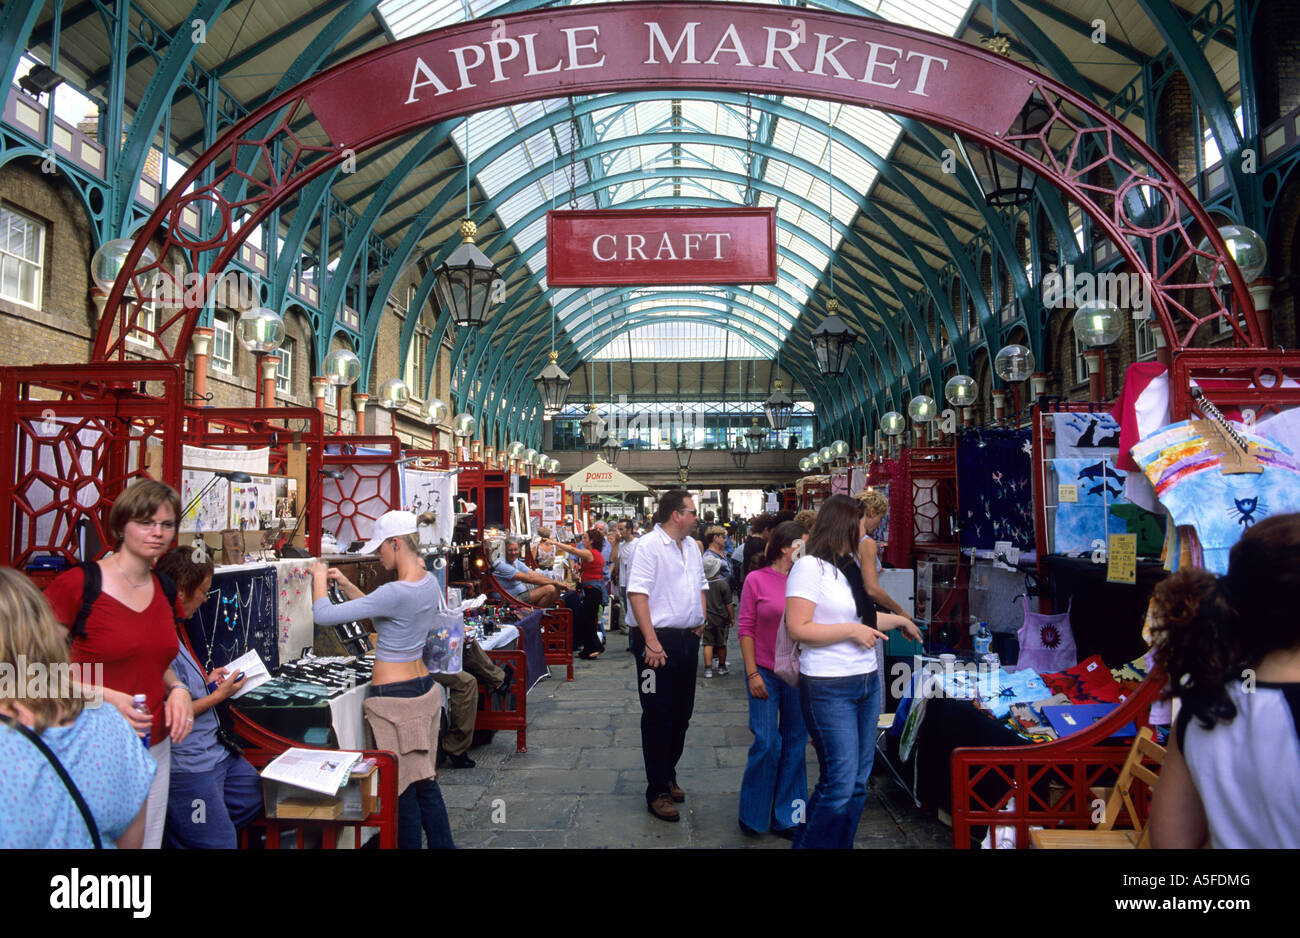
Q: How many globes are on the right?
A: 10